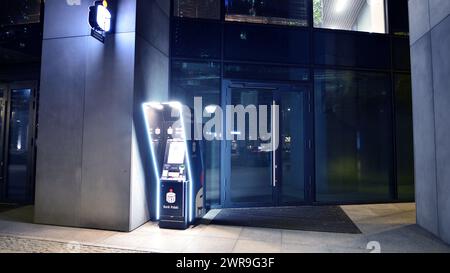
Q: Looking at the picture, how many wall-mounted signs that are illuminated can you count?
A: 1